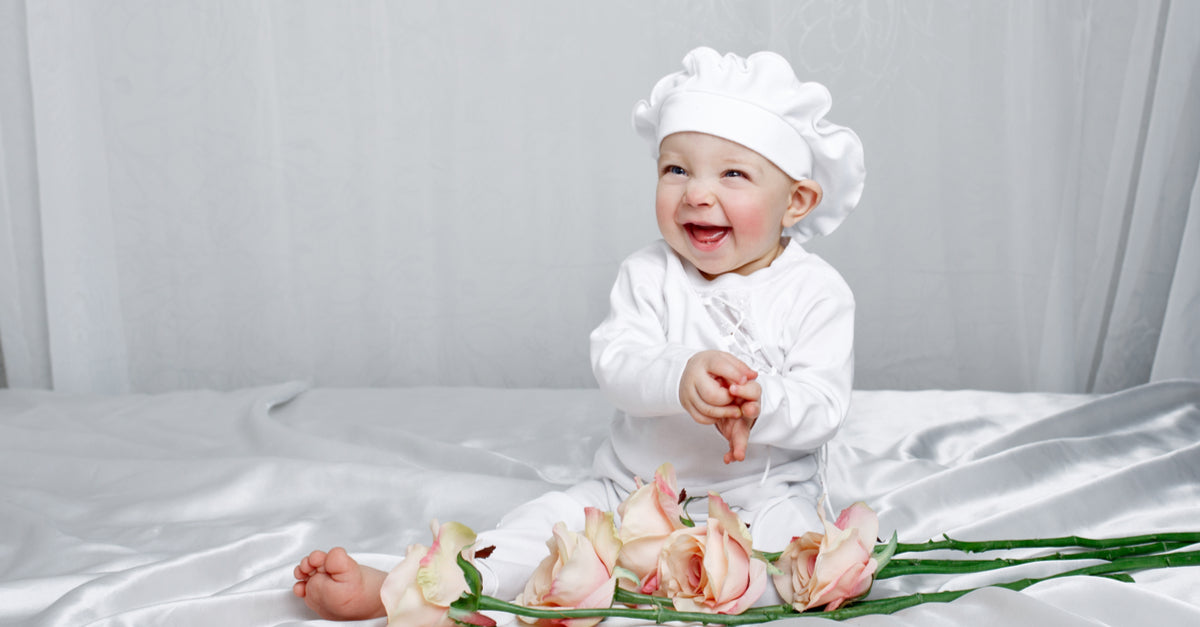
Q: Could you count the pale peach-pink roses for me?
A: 5